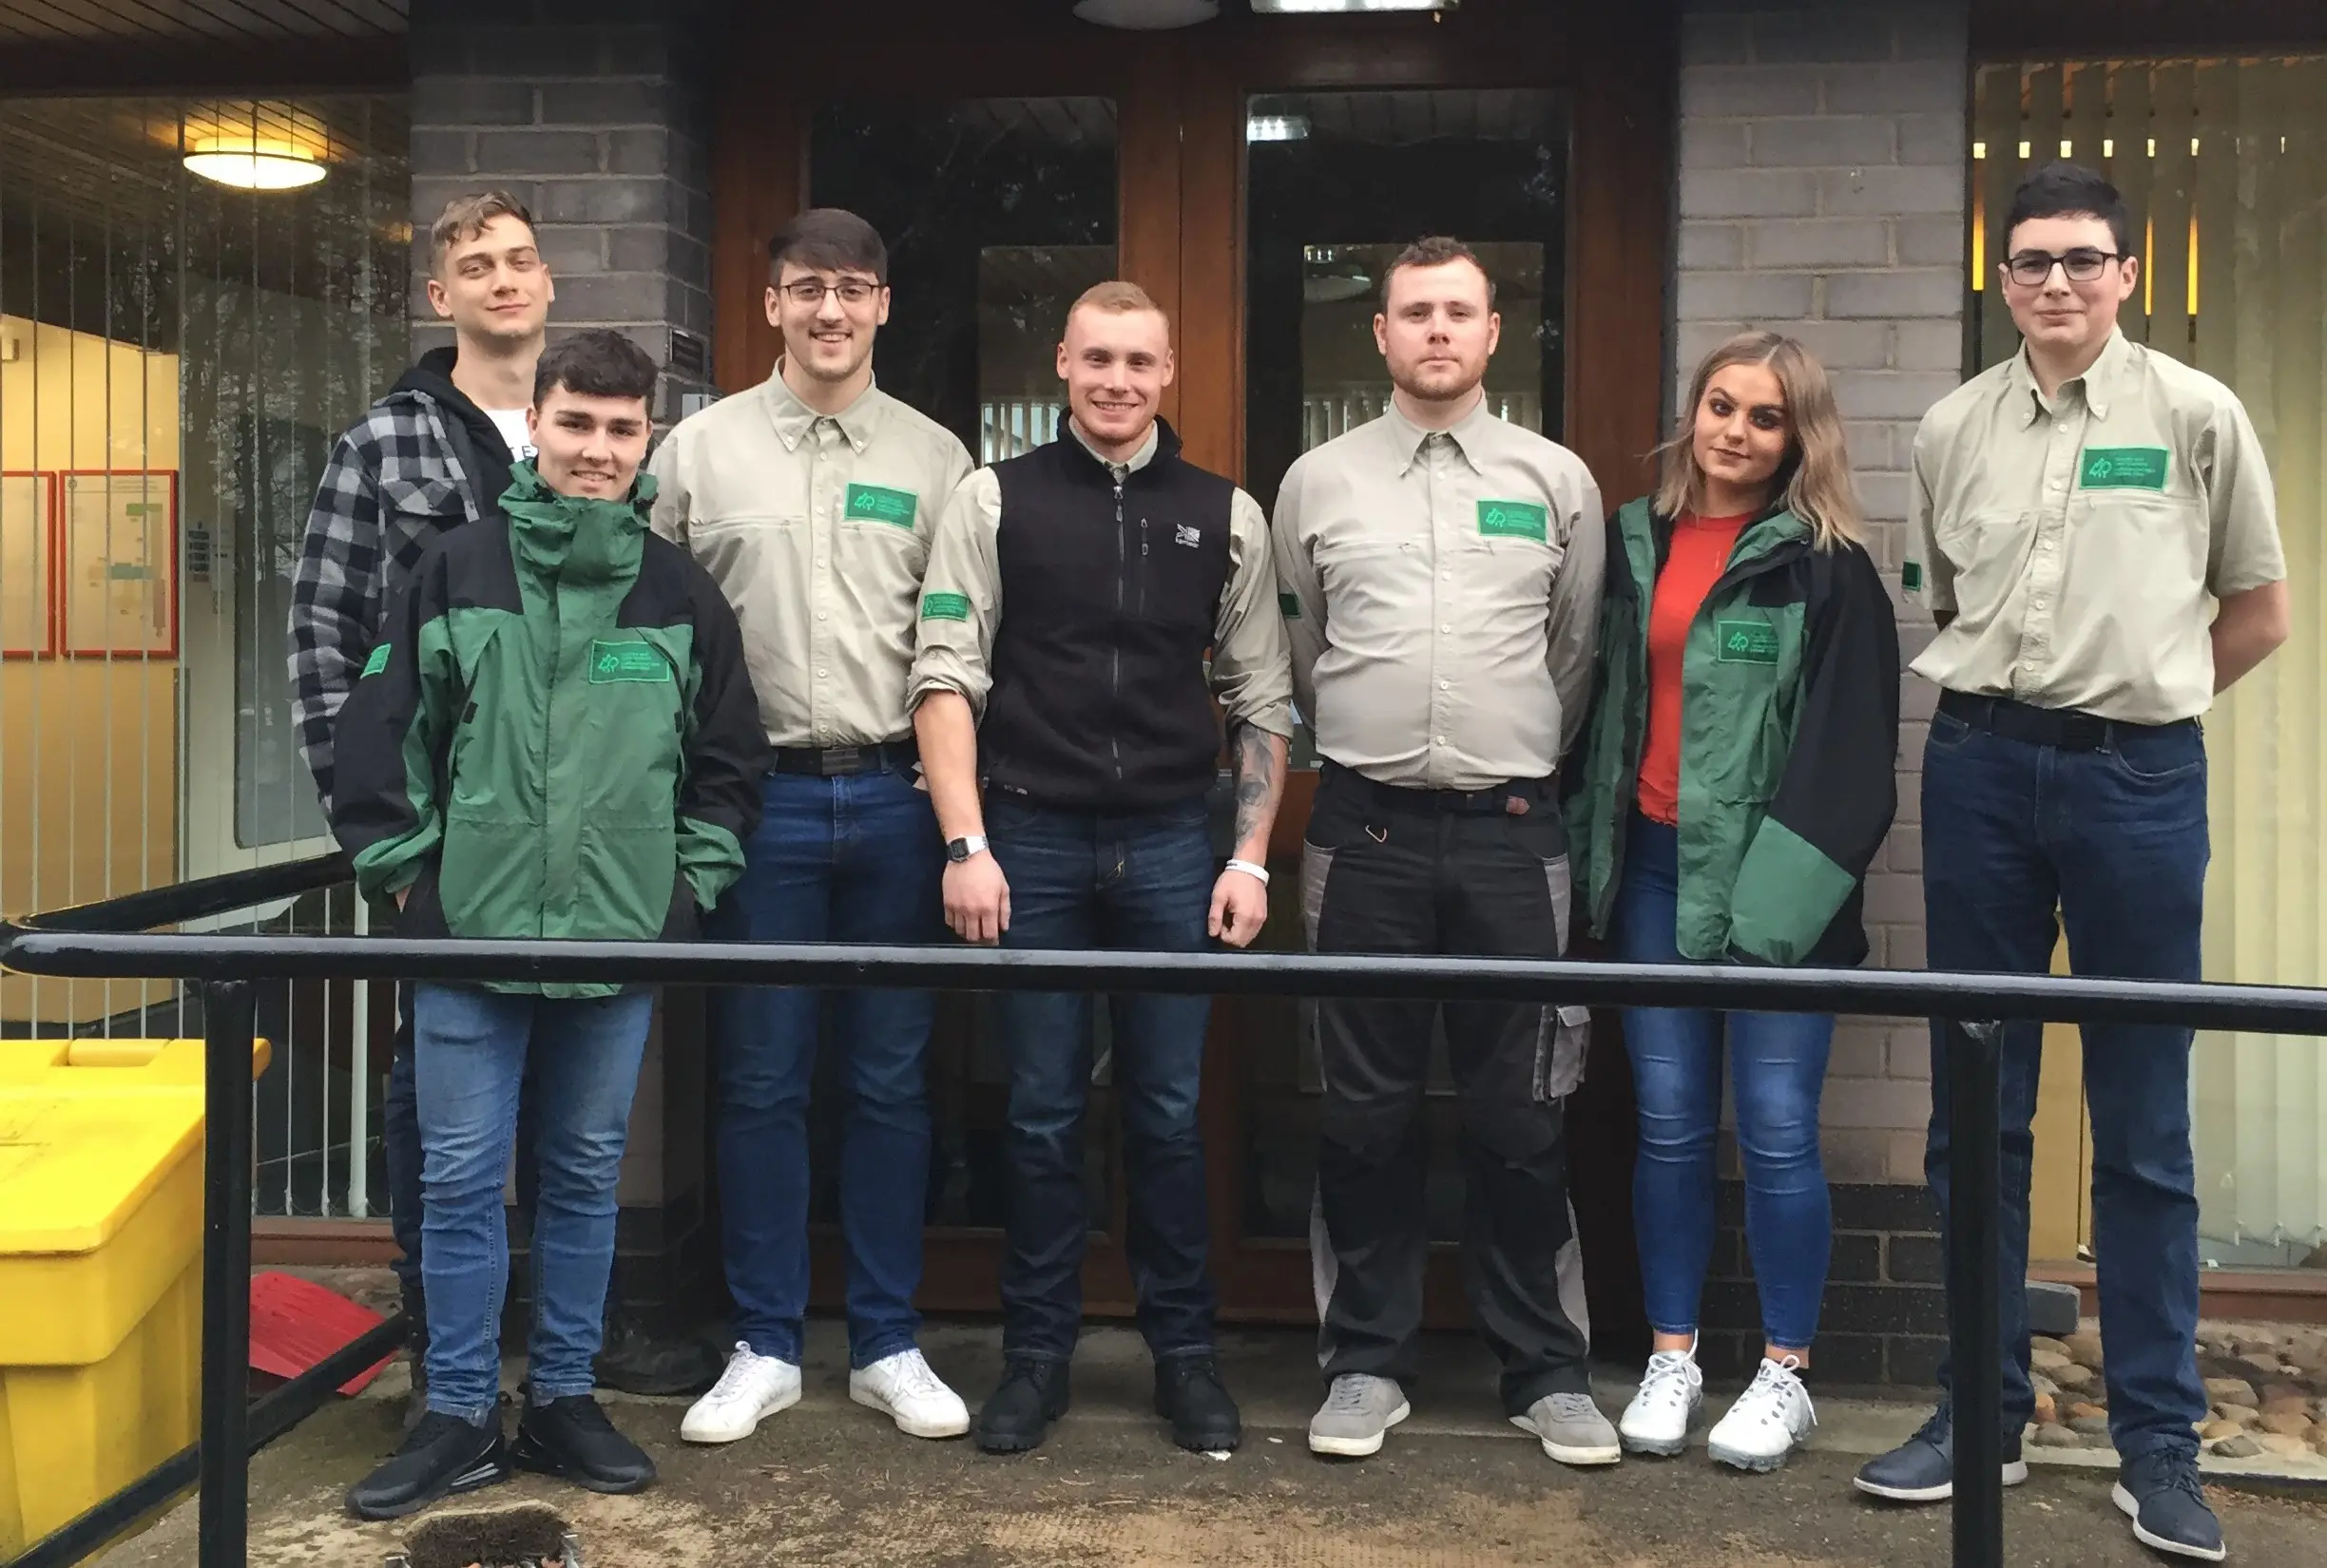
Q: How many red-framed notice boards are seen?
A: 2